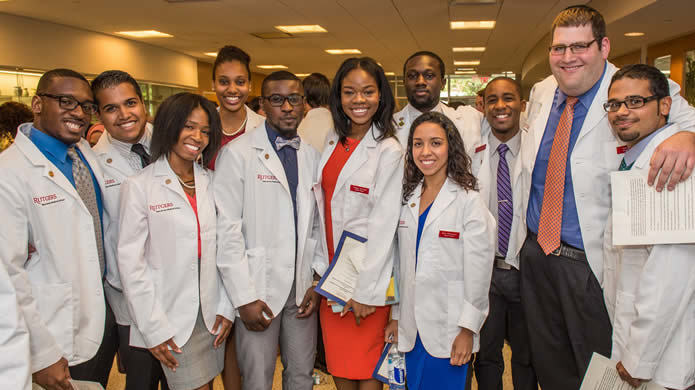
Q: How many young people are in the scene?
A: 11